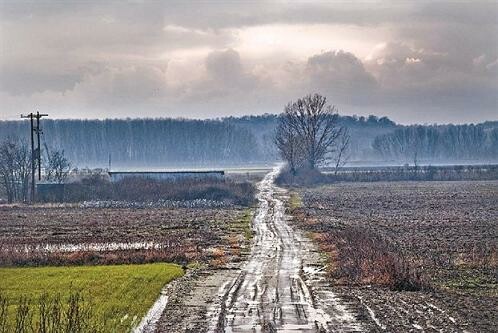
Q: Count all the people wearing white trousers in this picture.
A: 0